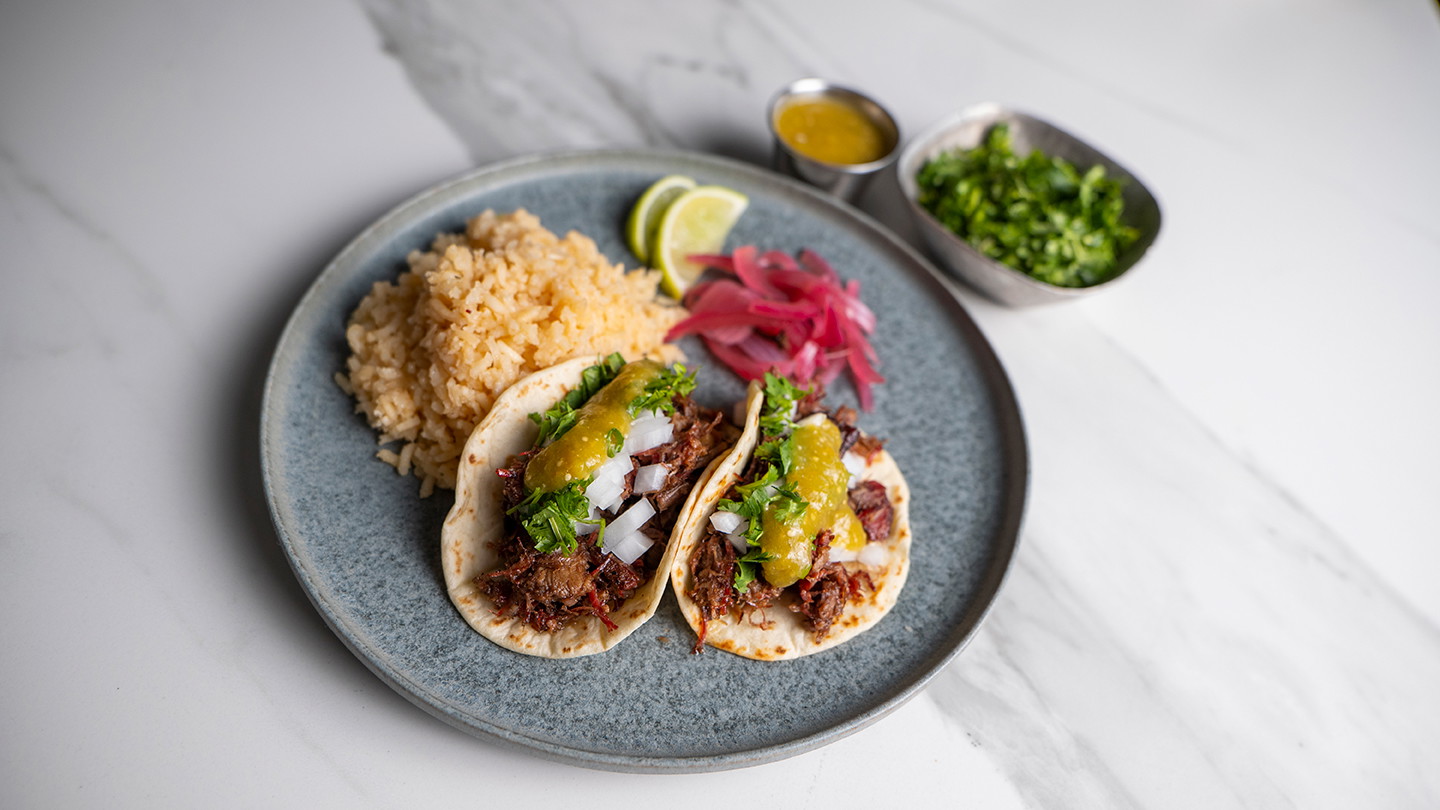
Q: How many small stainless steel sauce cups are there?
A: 1